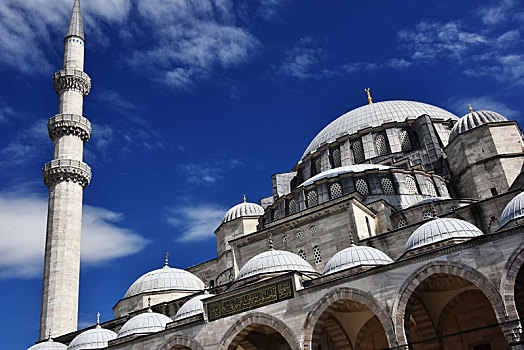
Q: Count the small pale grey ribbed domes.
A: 11